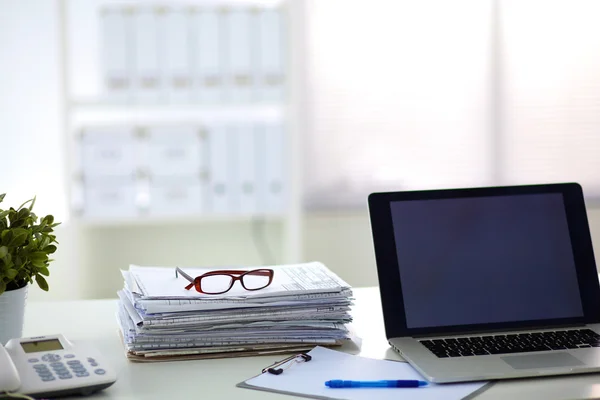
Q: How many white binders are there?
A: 9